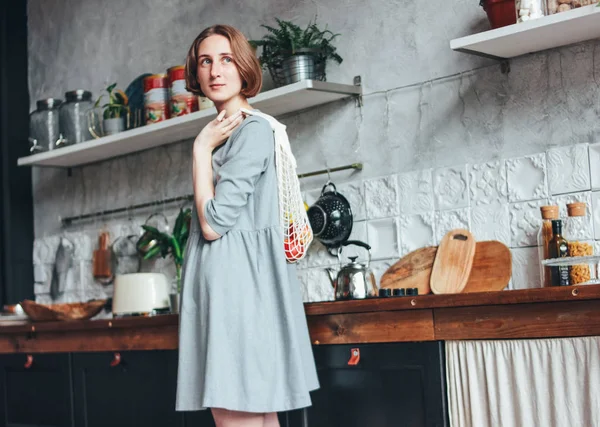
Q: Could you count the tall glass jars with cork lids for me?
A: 2